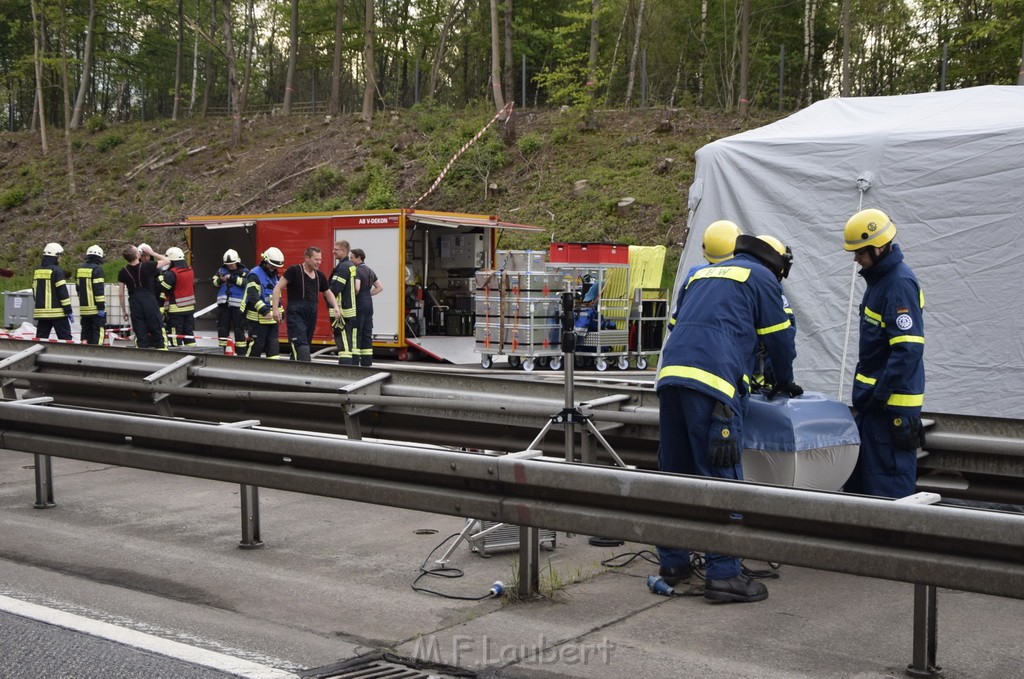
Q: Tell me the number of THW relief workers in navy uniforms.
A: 3